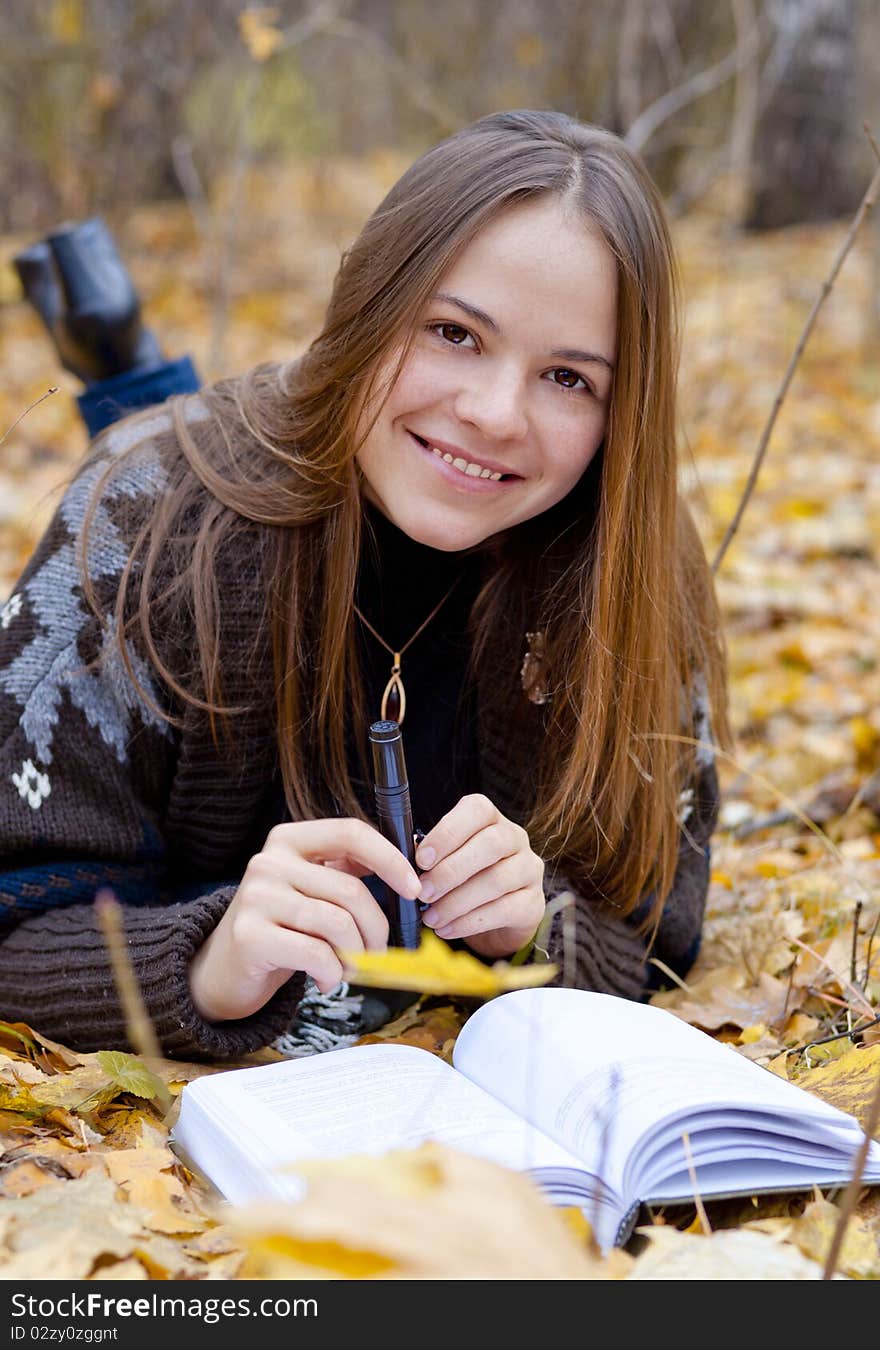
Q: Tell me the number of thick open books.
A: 1